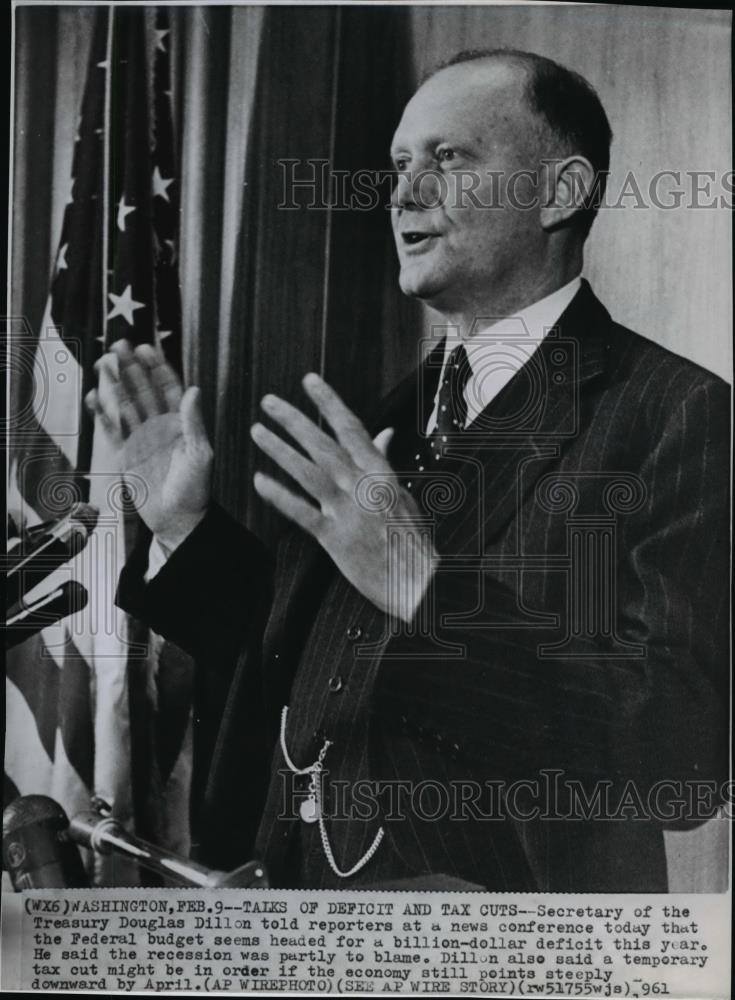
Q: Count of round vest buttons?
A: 2